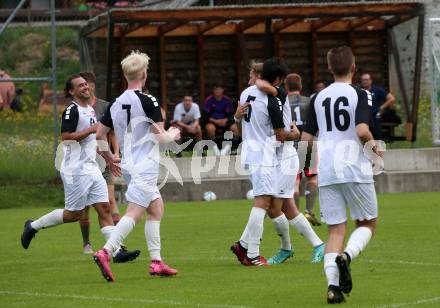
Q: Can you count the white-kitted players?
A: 5